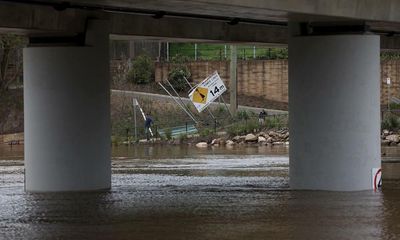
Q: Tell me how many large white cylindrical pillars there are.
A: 2